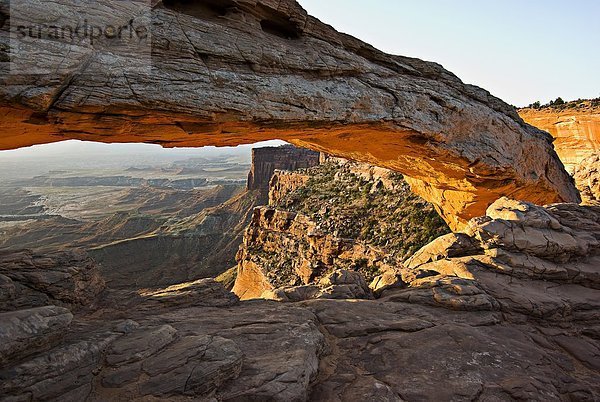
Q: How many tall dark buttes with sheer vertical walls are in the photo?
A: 1